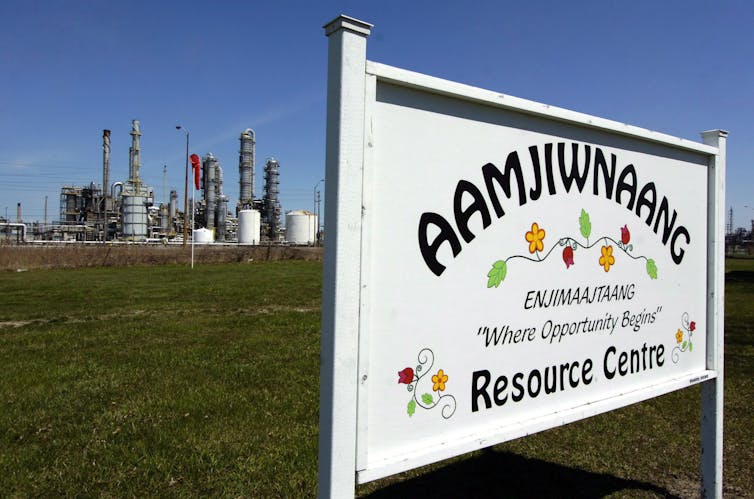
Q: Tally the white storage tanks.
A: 3